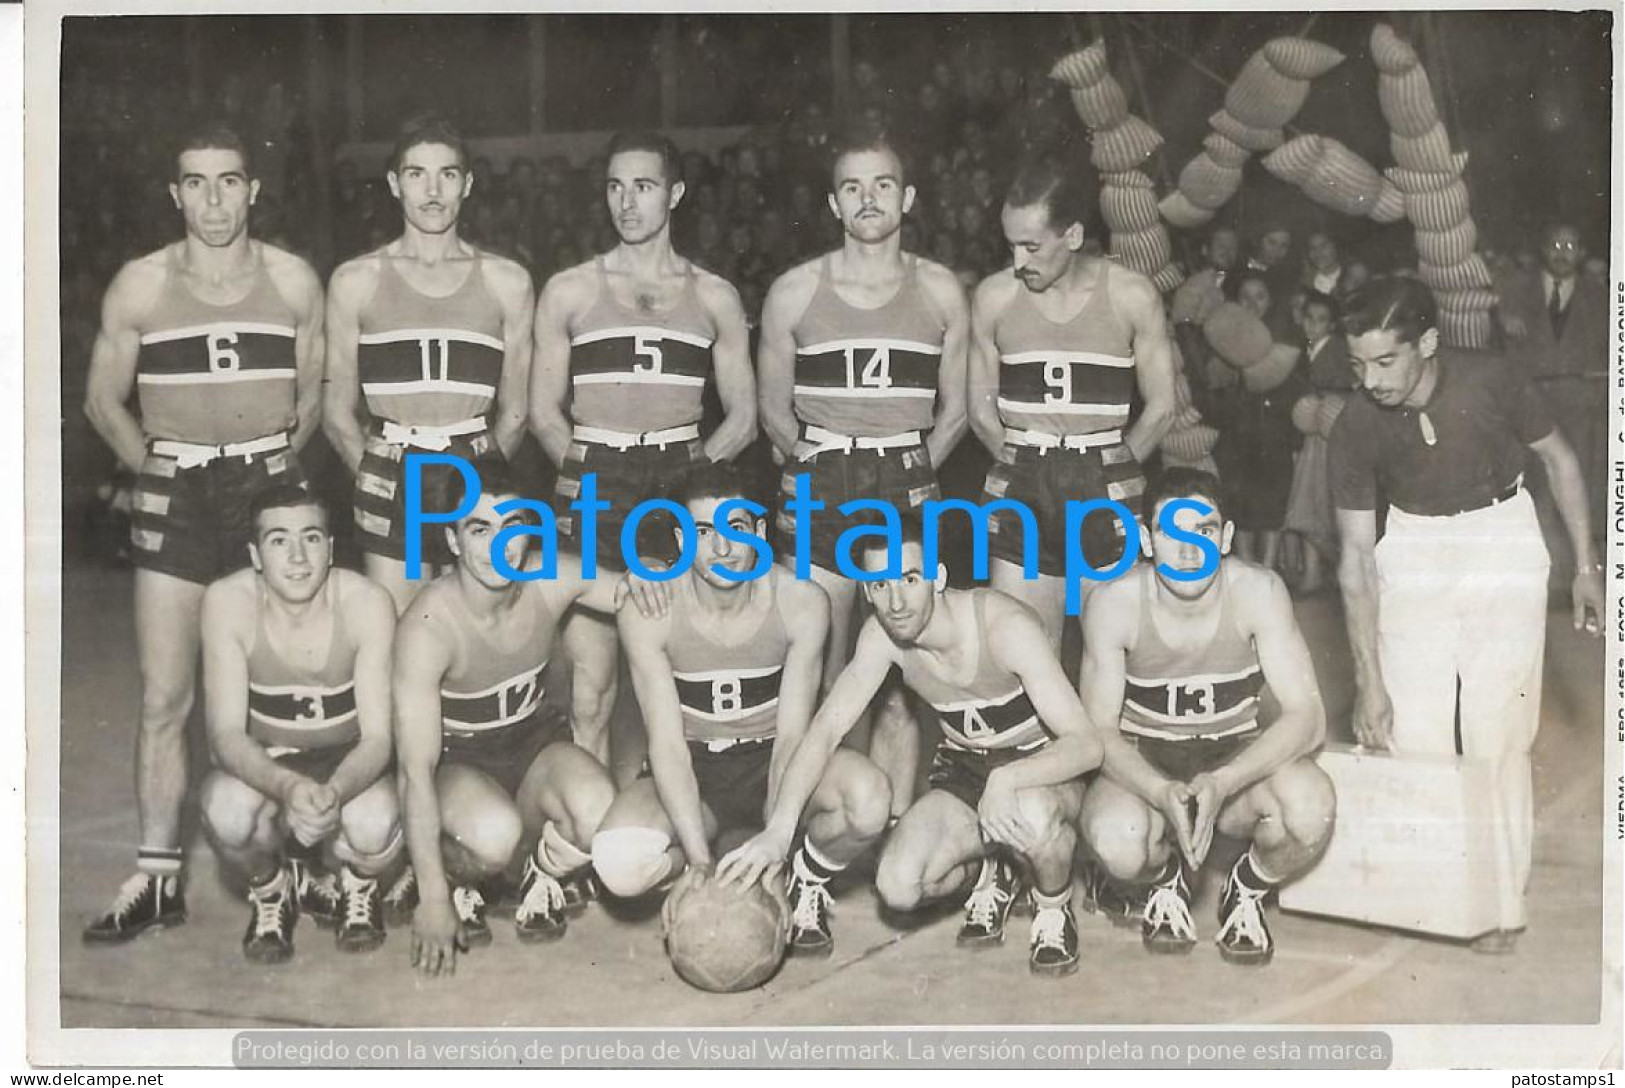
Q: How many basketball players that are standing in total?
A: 5